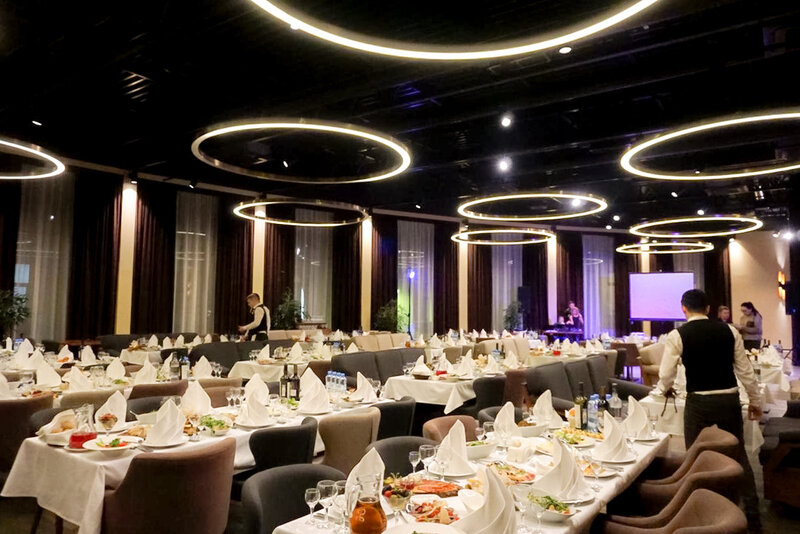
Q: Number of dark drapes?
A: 14